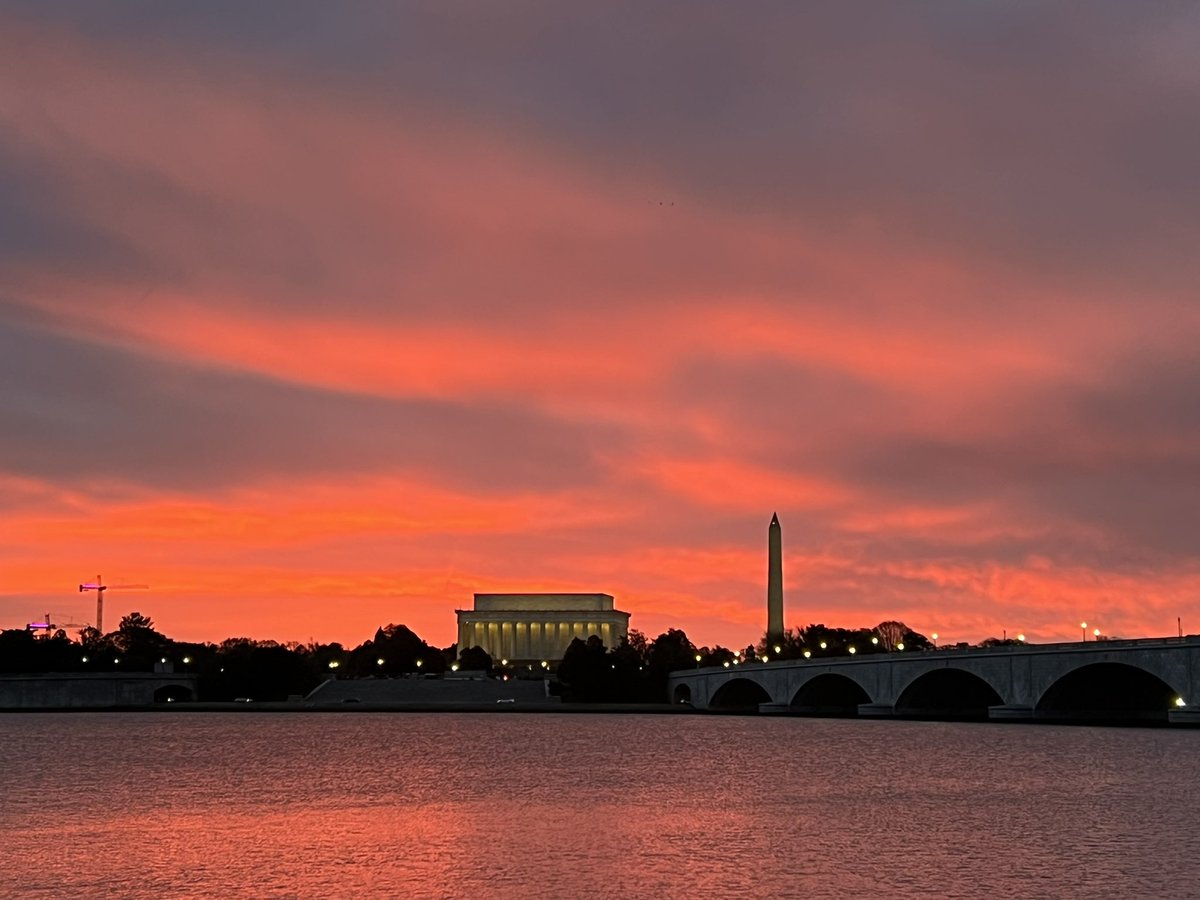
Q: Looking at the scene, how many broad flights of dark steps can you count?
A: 1